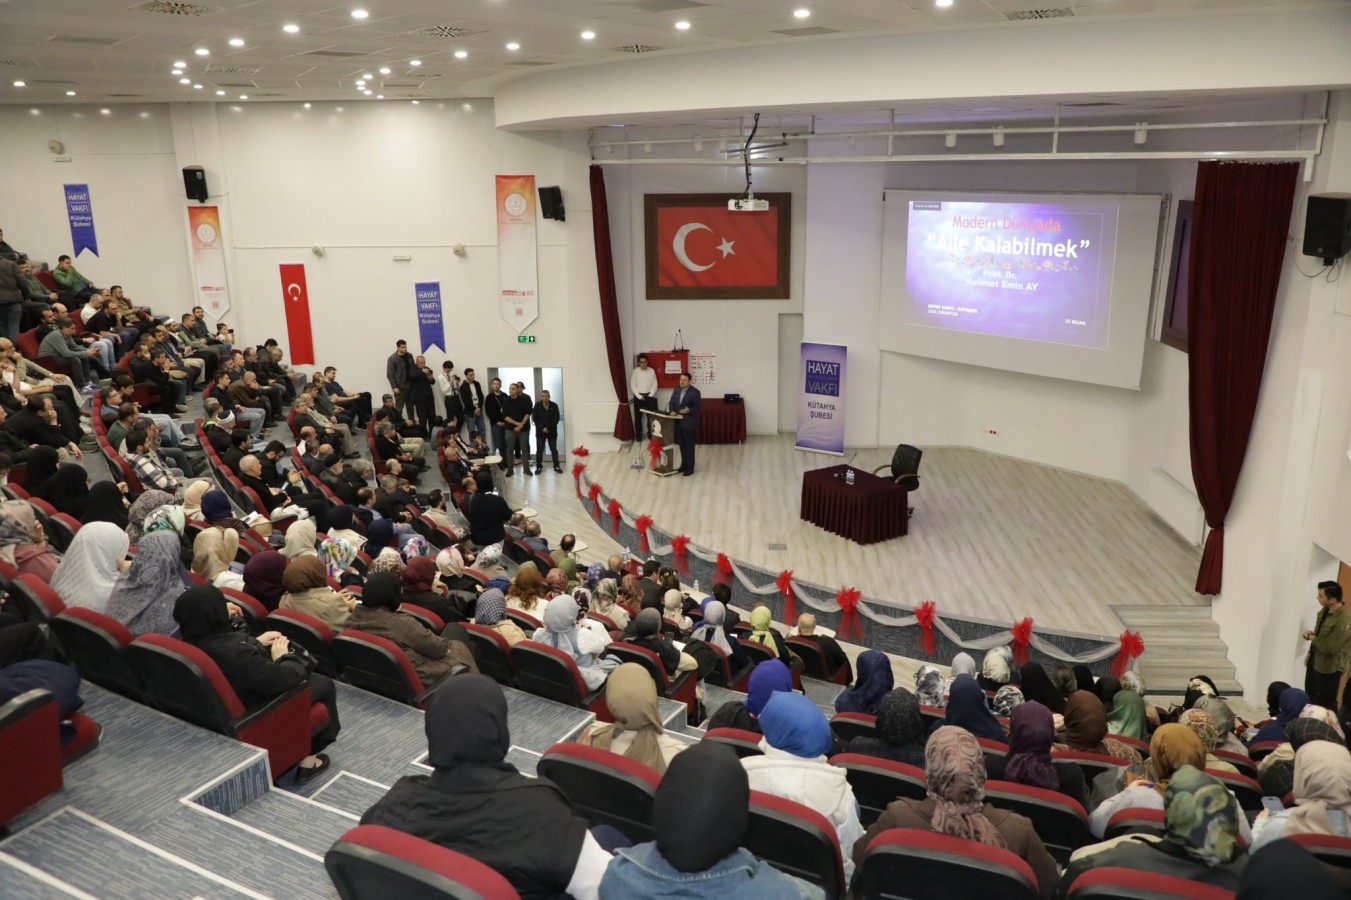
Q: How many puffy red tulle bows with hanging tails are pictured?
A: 13